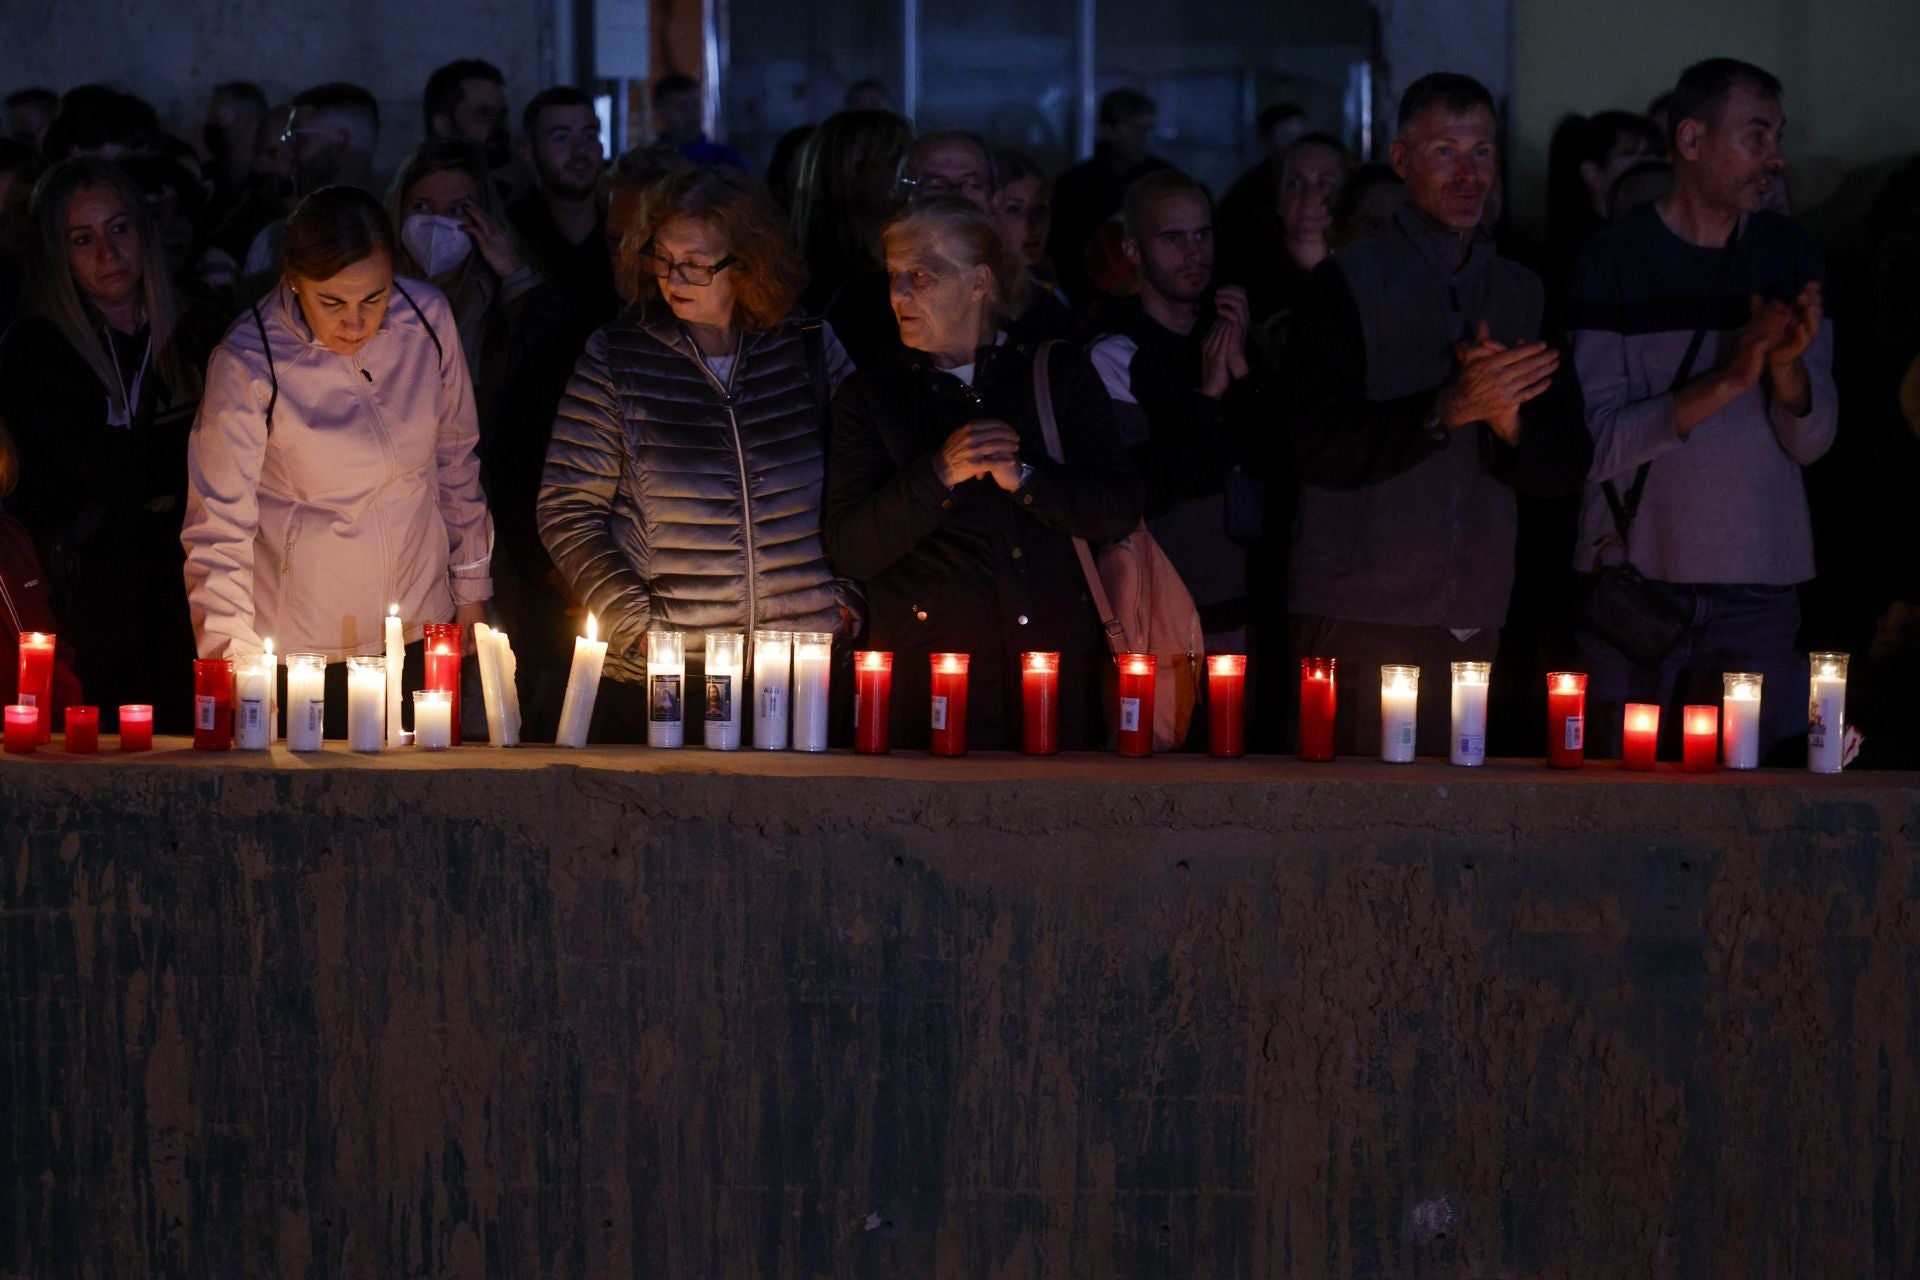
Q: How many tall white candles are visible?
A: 15